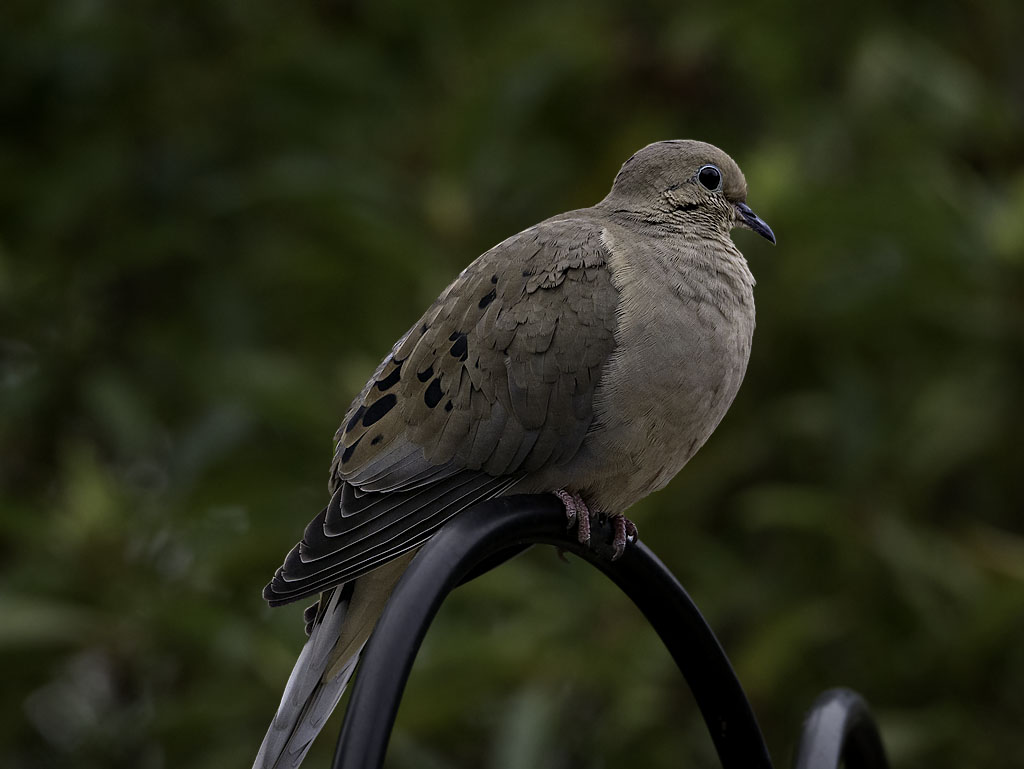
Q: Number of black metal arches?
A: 2